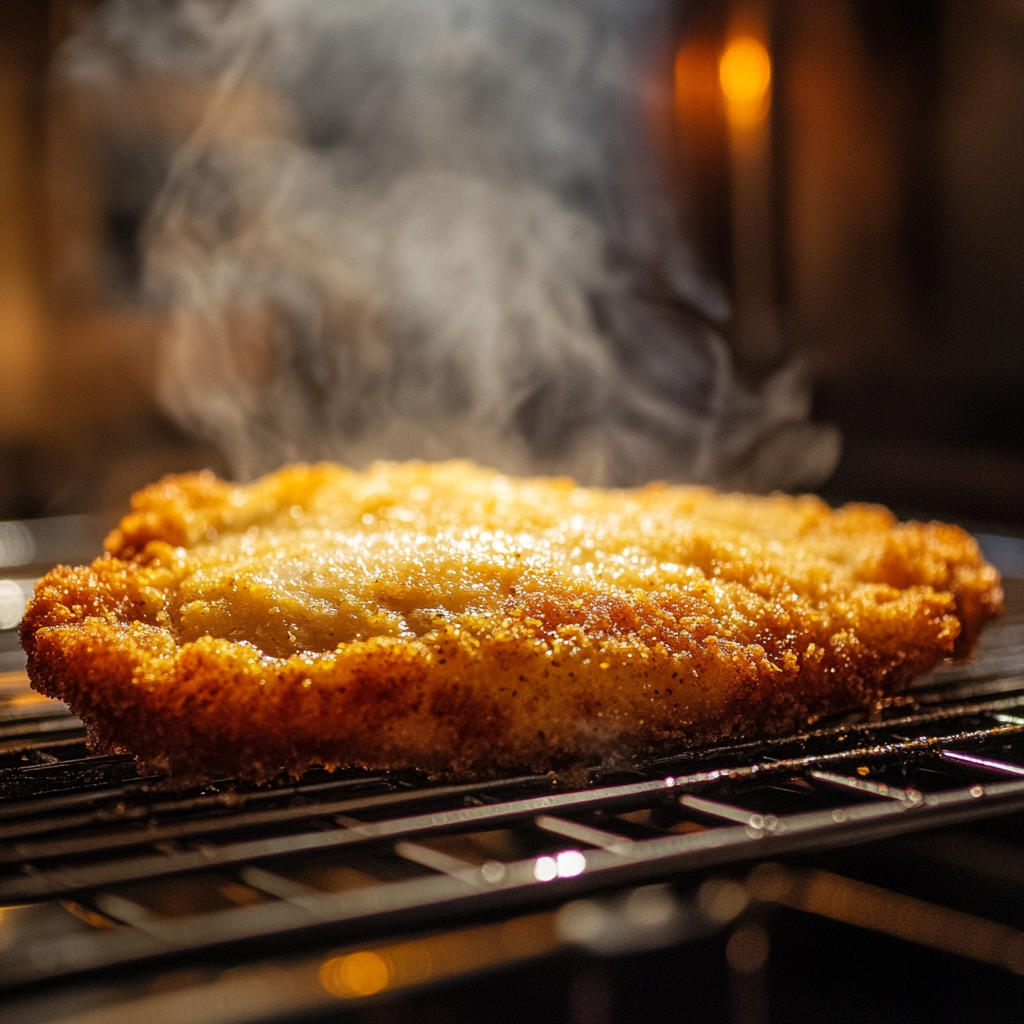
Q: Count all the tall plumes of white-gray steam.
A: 1